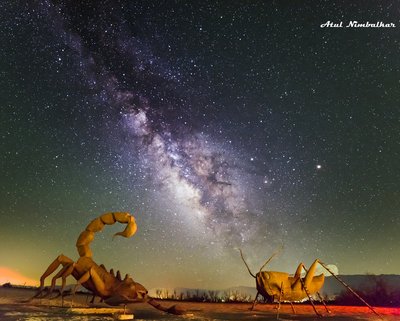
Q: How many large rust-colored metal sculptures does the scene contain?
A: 2